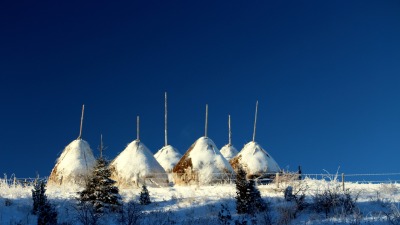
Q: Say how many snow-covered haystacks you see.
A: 6